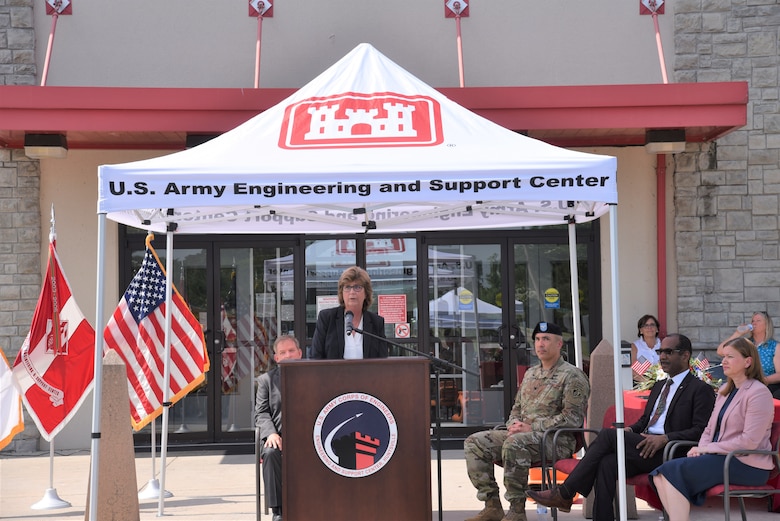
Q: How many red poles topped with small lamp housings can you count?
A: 4